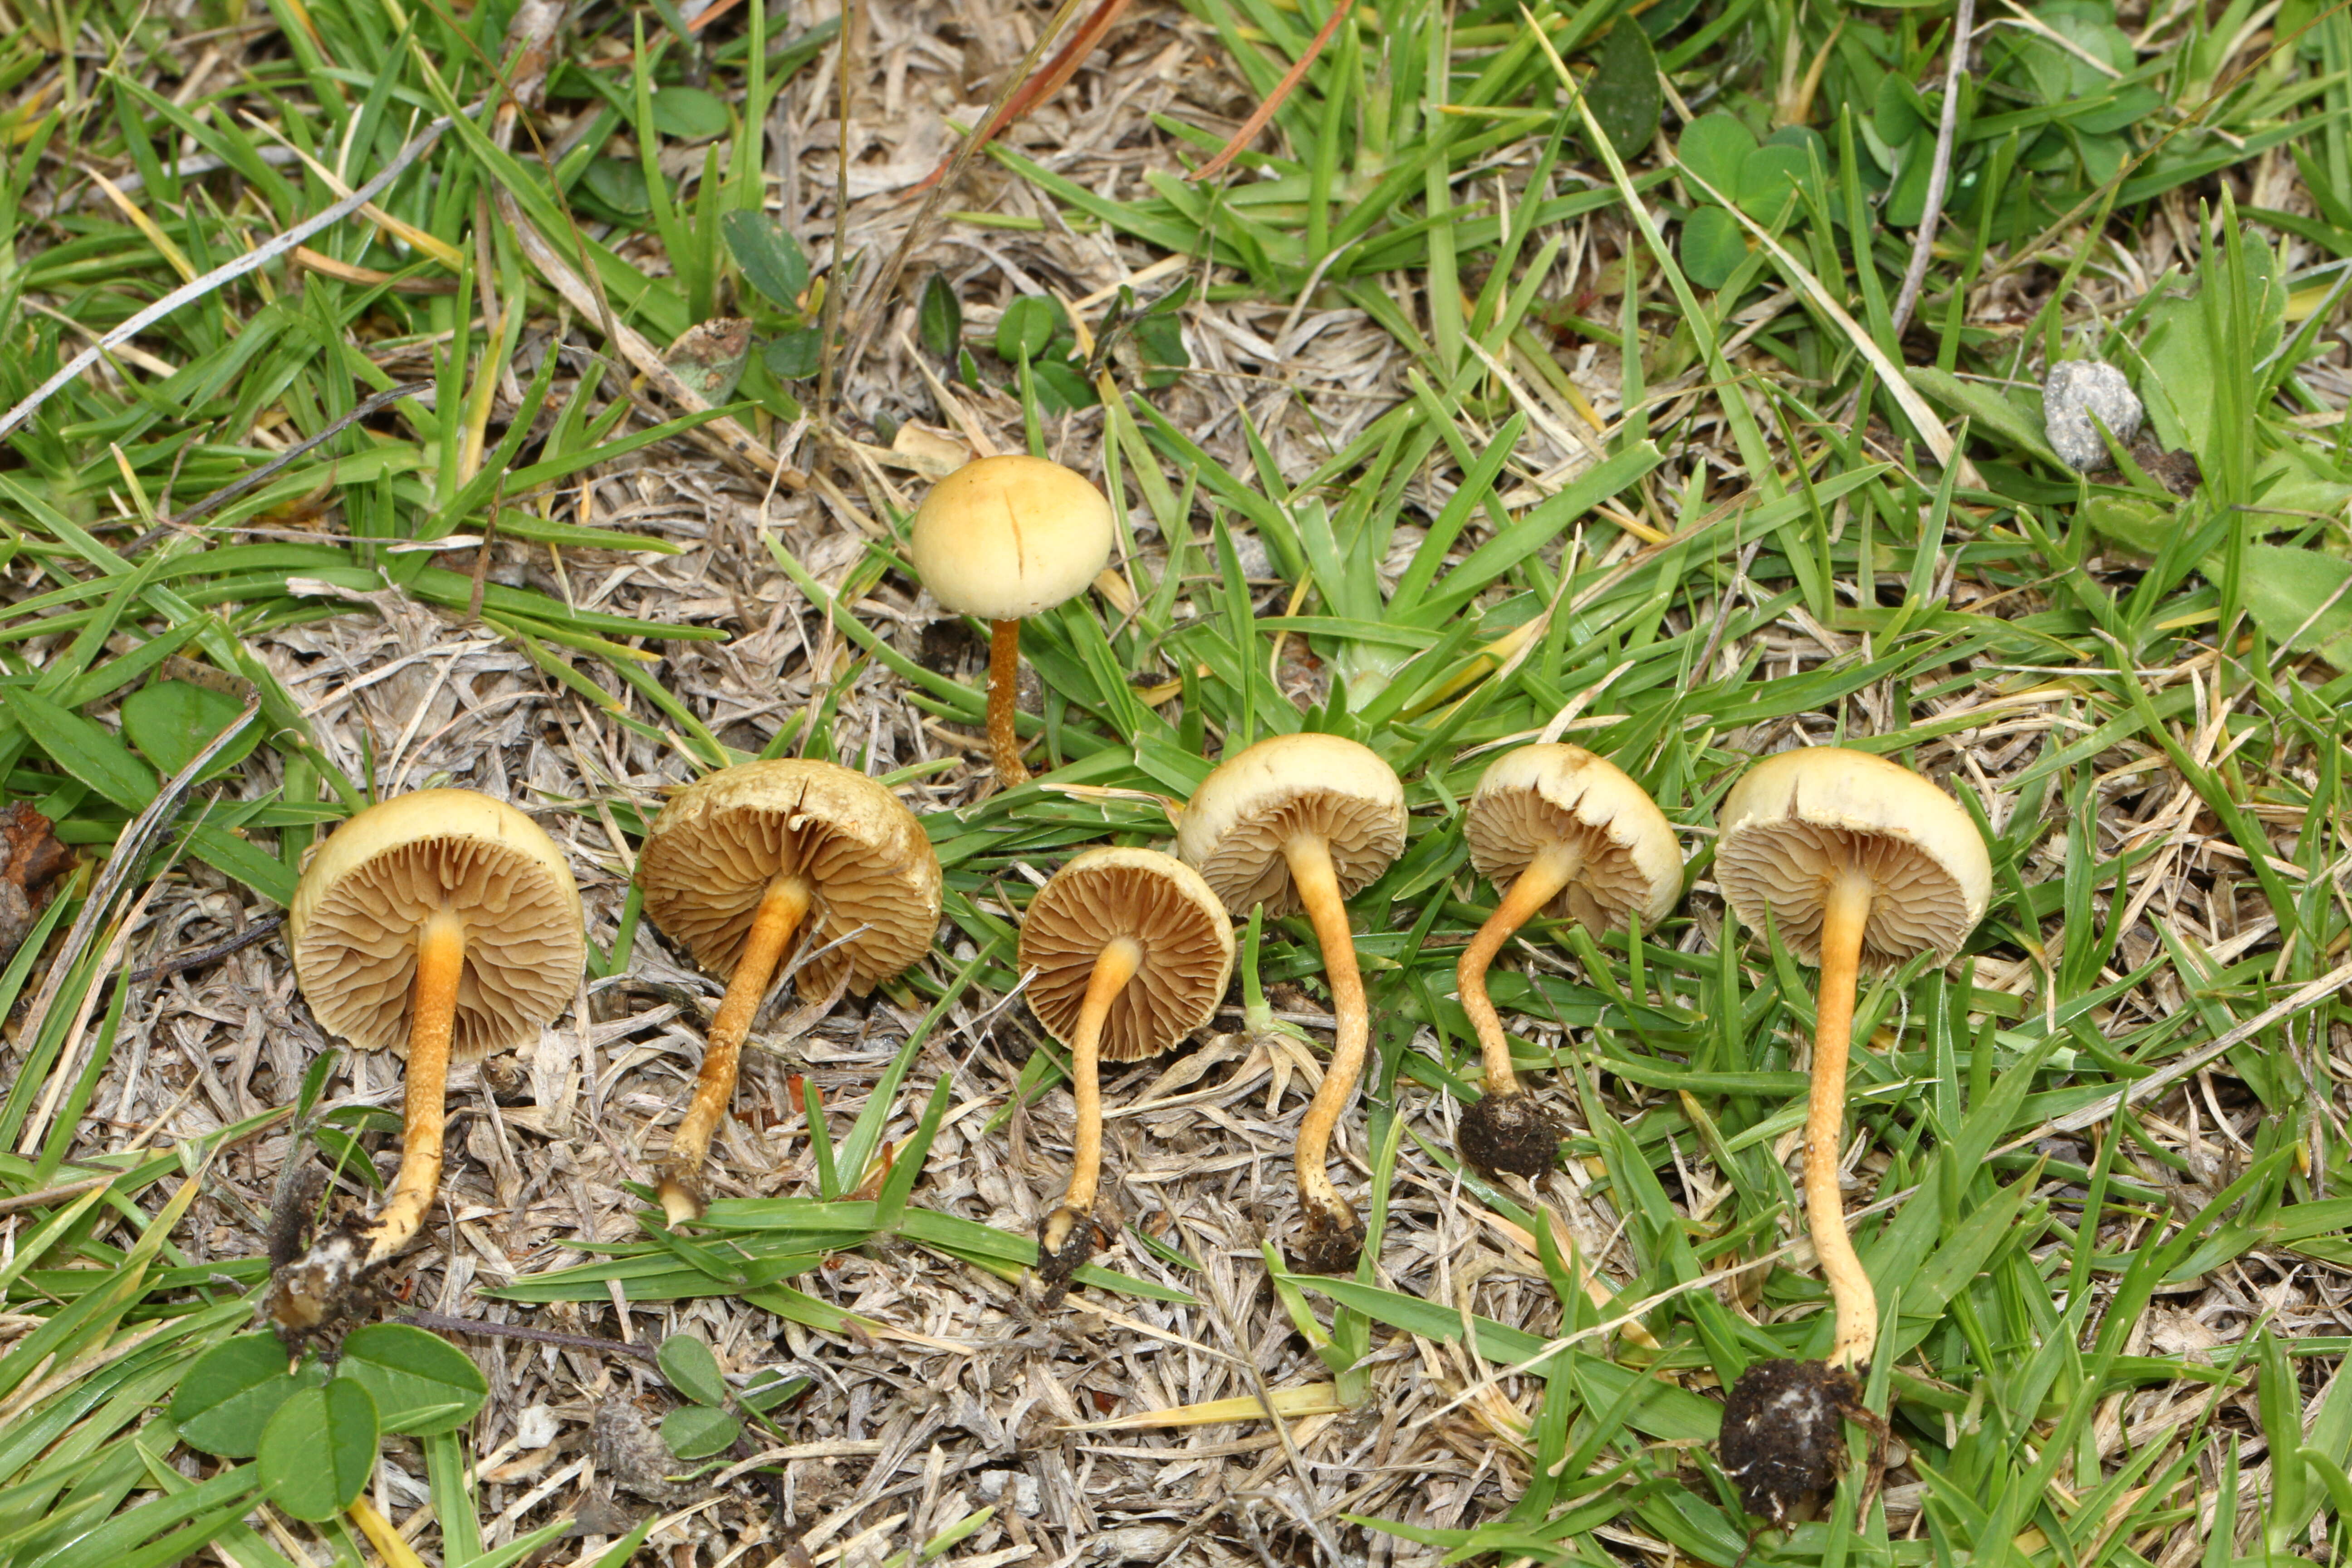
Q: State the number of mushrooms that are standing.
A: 1